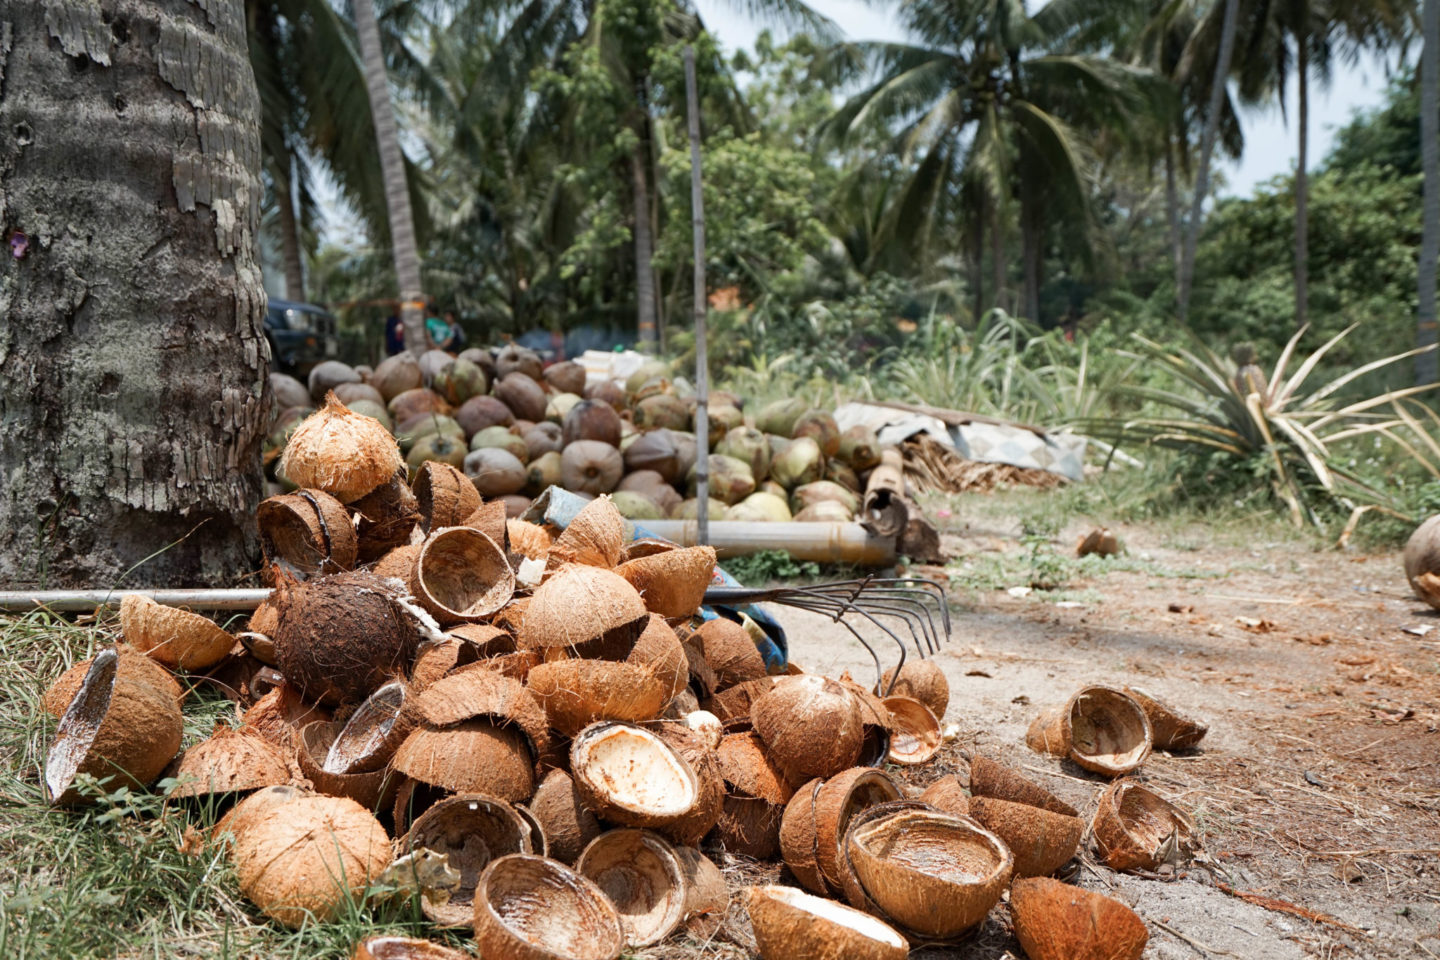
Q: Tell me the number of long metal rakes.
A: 1